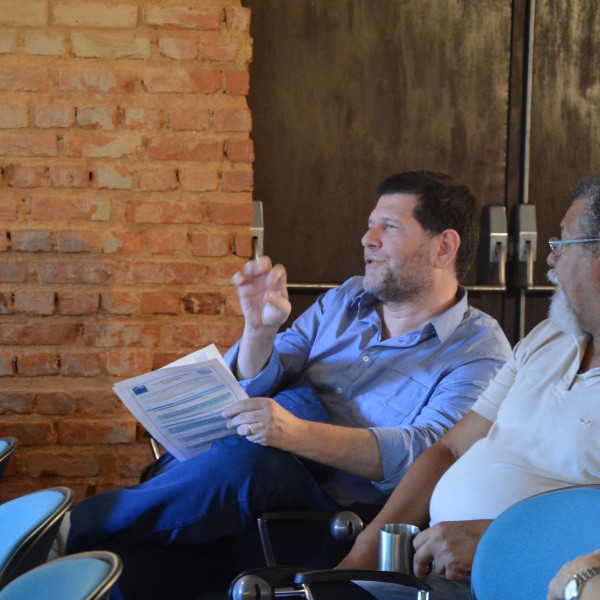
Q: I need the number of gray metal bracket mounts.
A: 3